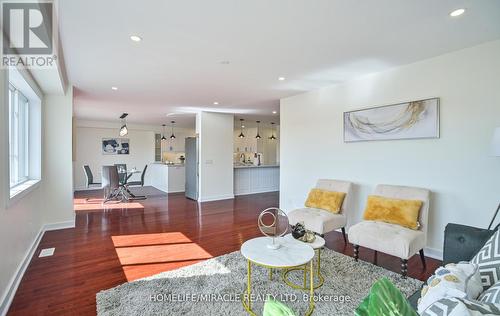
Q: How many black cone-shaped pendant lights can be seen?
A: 5